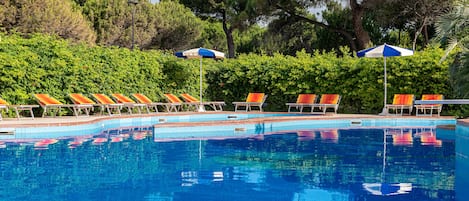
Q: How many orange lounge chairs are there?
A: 13